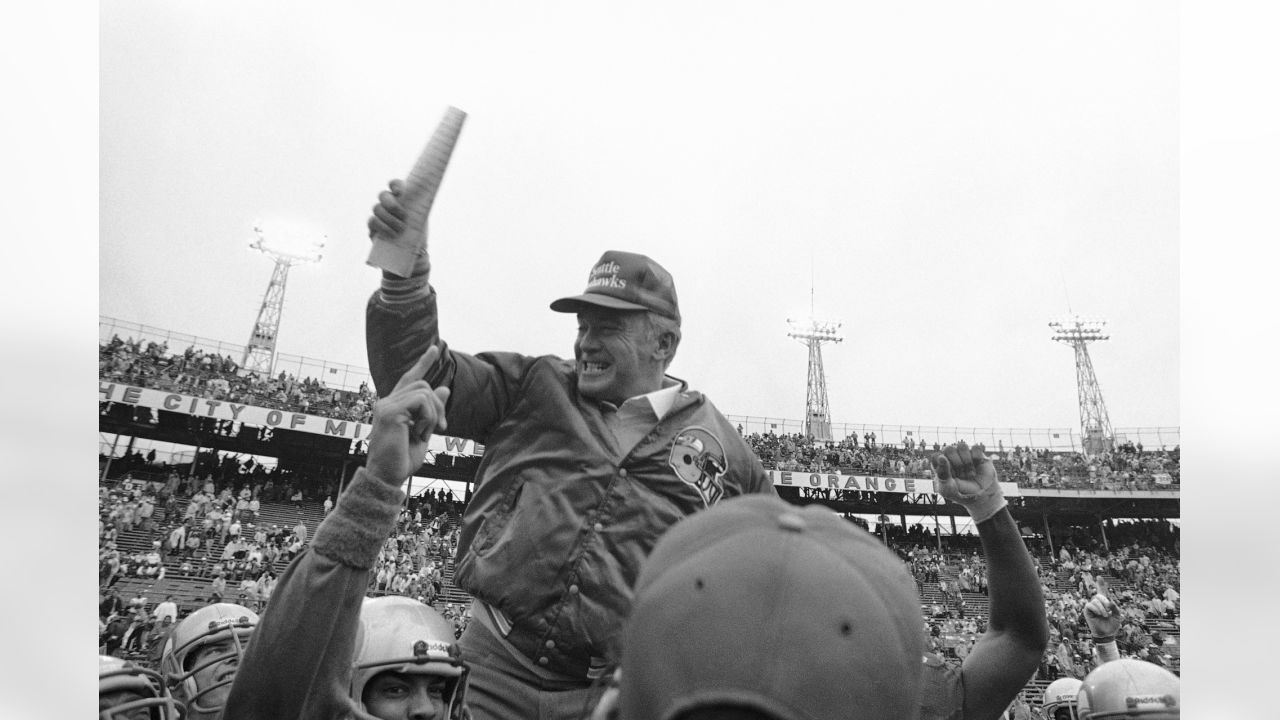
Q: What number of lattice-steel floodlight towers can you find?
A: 3